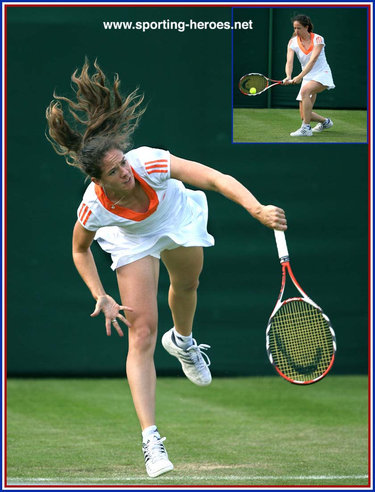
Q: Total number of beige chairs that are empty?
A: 0